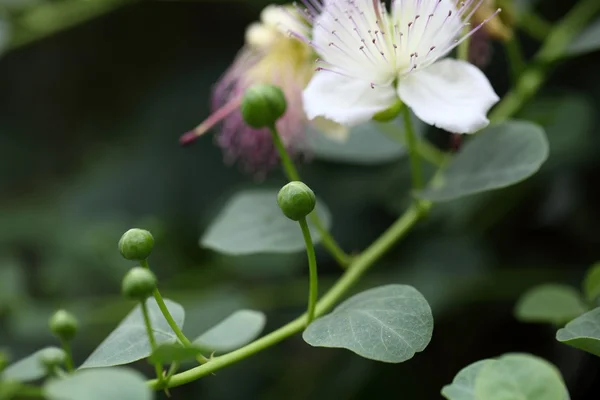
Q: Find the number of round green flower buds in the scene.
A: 5